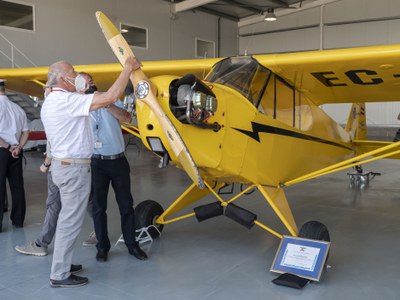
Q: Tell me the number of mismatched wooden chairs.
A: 0